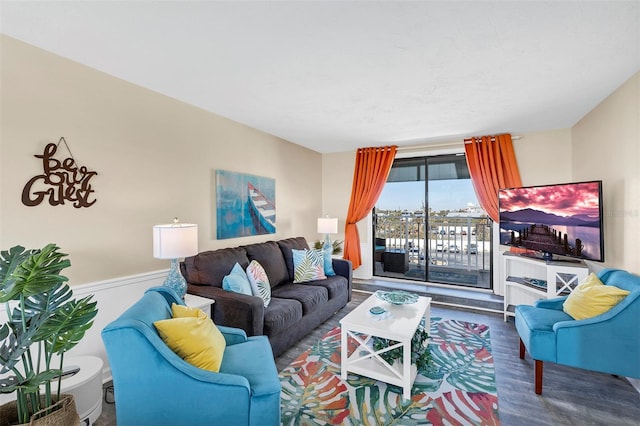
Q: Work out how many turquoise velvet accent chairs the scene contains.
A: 2